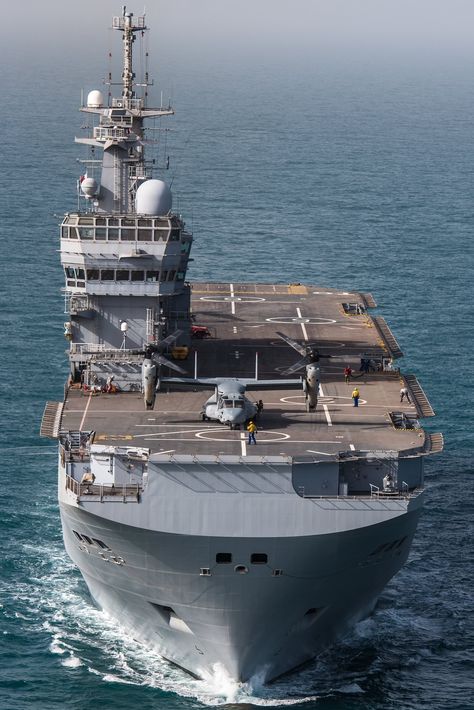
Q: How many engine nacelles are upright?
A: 2